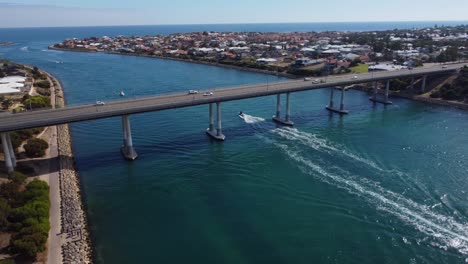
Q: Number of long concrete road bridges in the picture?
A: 1